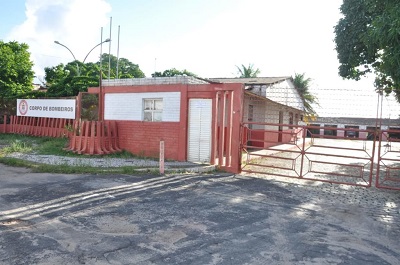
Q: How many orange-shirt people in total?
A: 0